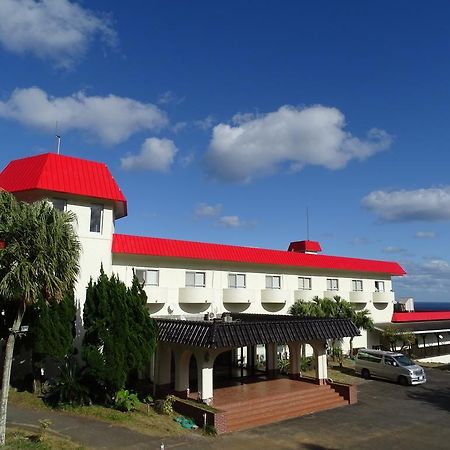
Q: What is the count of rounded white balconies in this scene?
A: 8